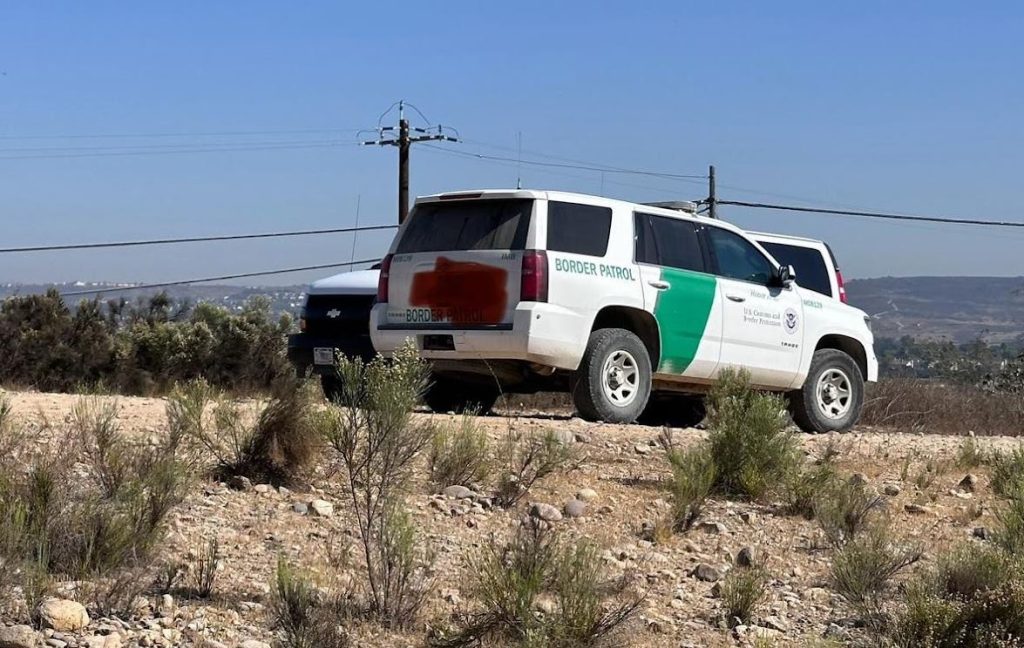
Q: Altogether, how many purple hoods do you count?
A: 0